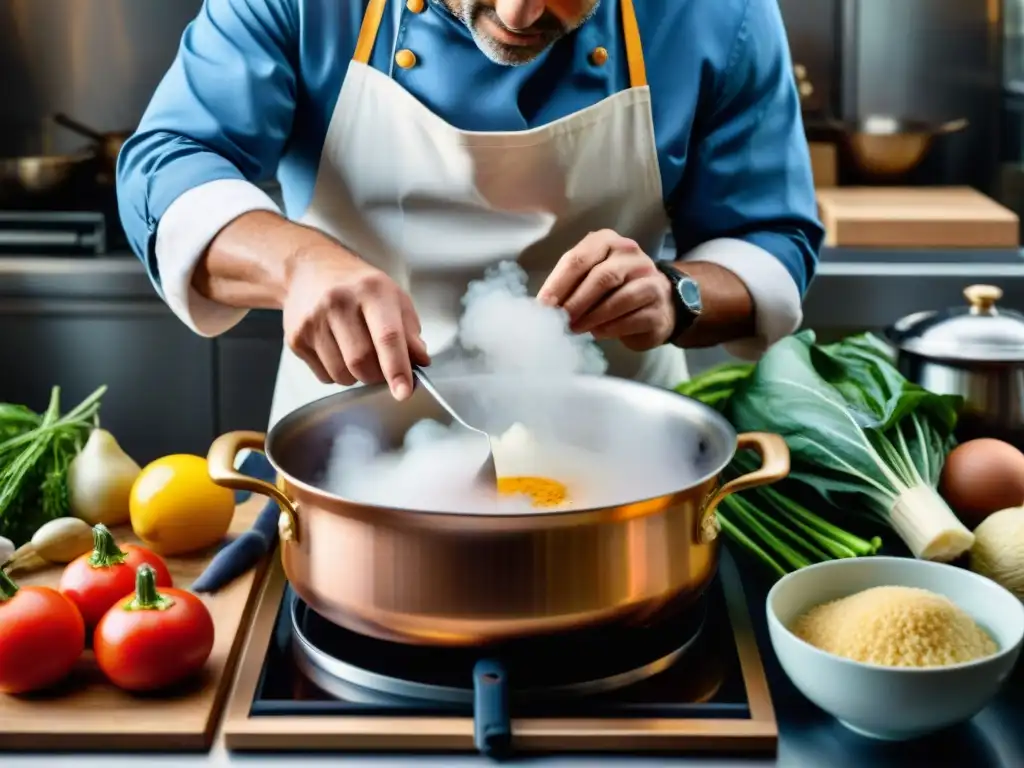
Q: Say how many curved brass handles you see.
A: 2